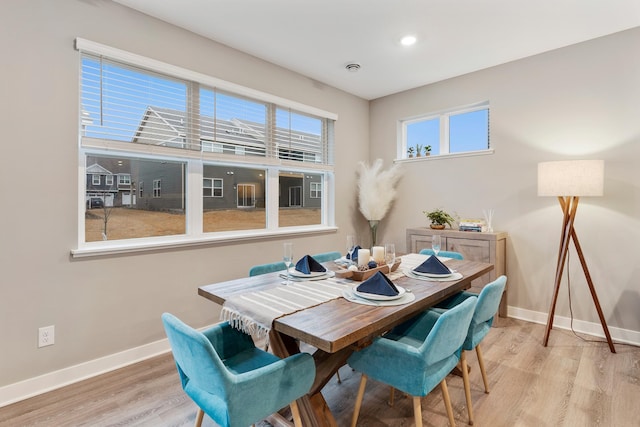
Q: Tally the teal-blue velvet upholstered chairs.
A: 6